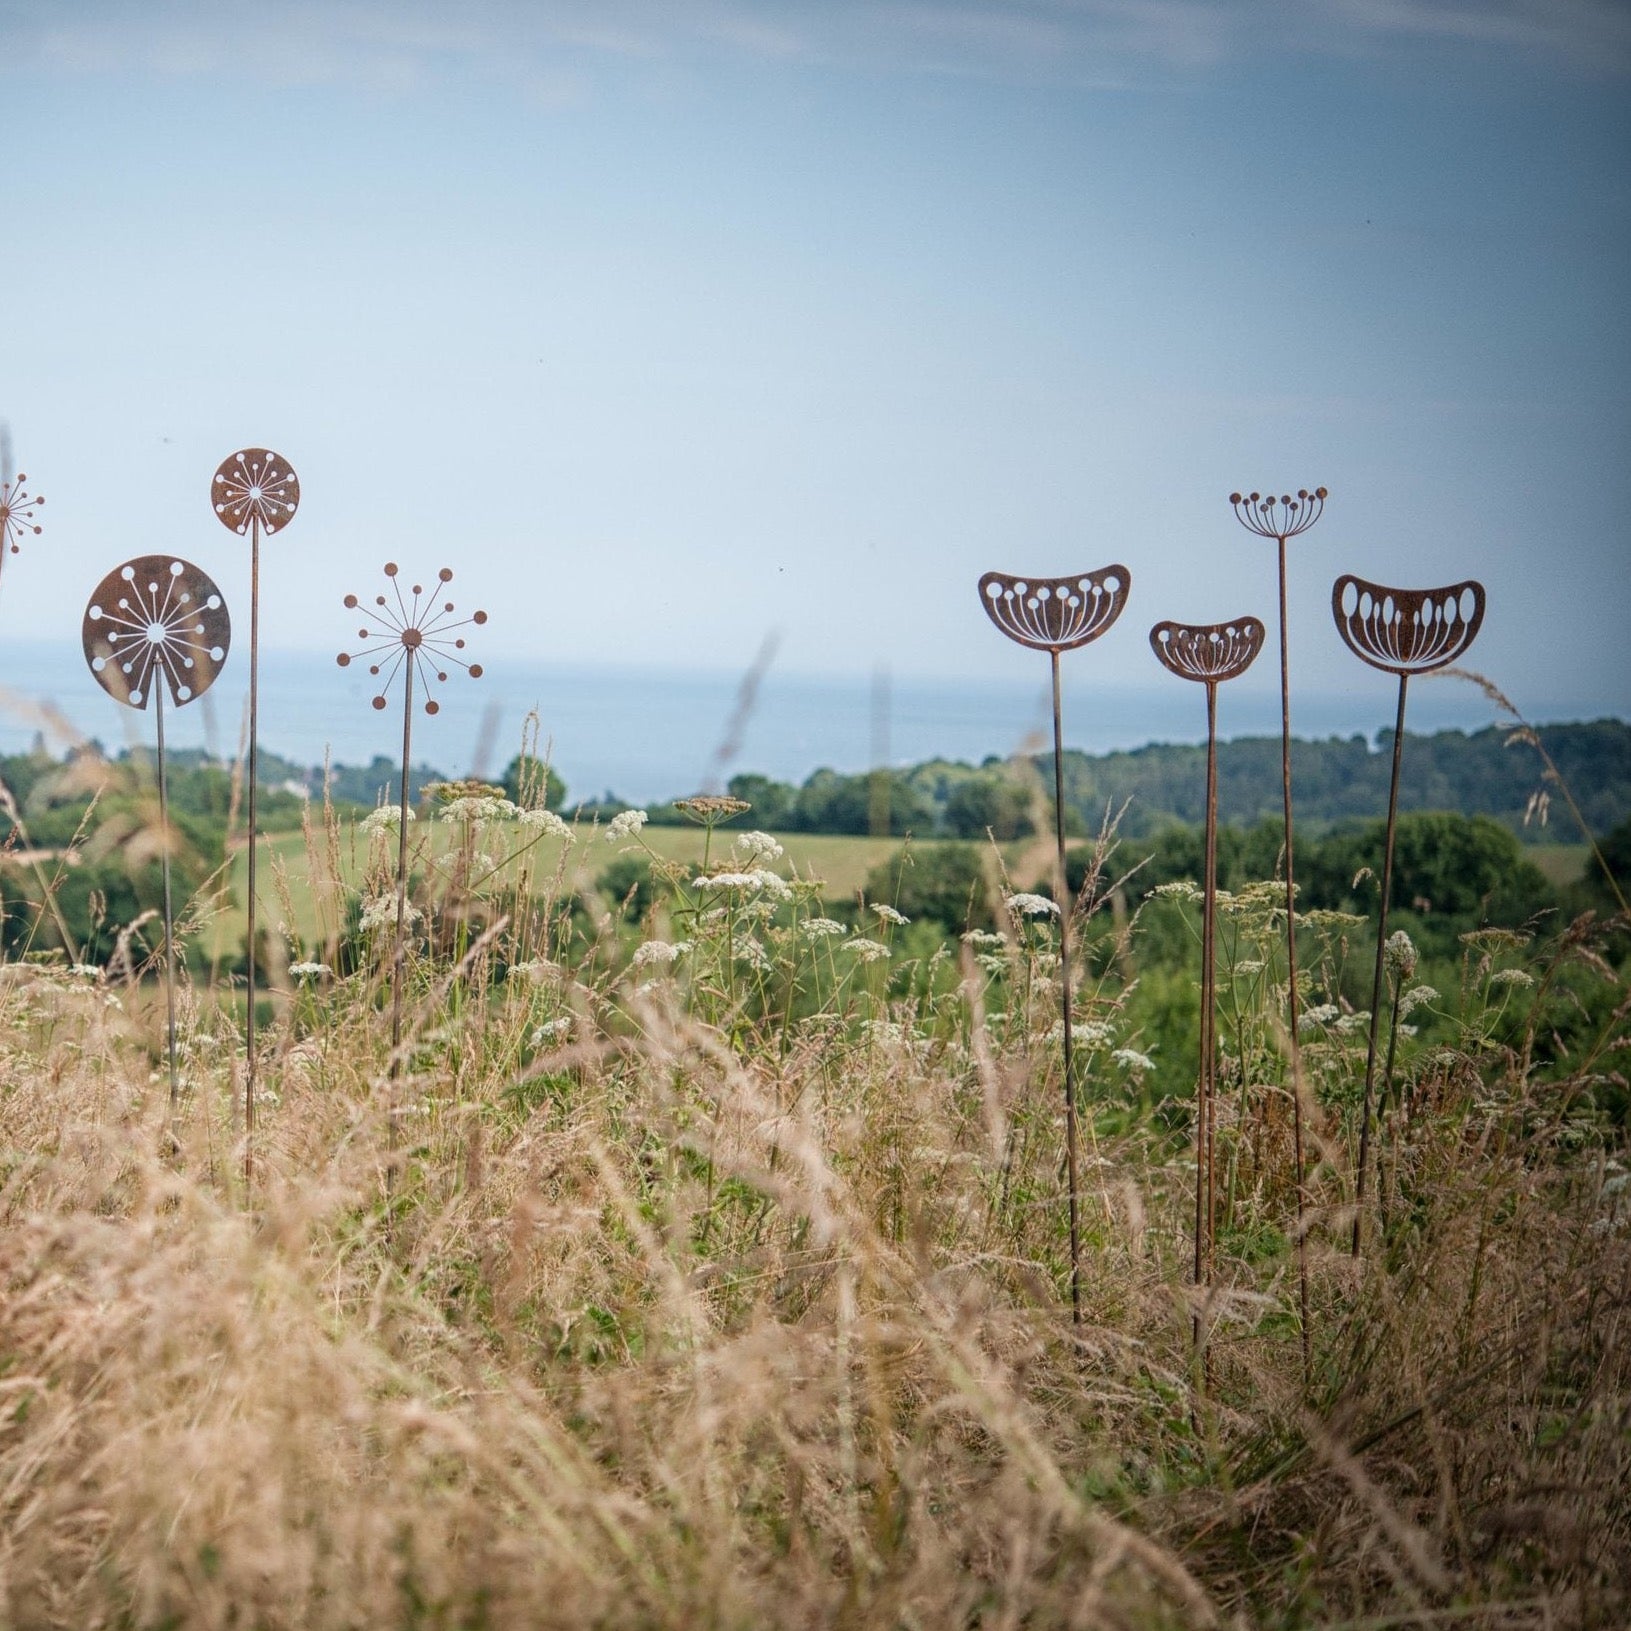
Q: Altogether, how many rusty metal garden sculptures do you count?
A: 8